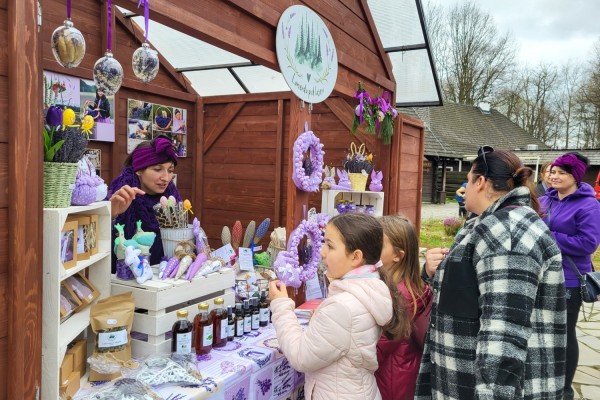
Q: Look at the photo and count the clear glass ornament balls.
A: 3